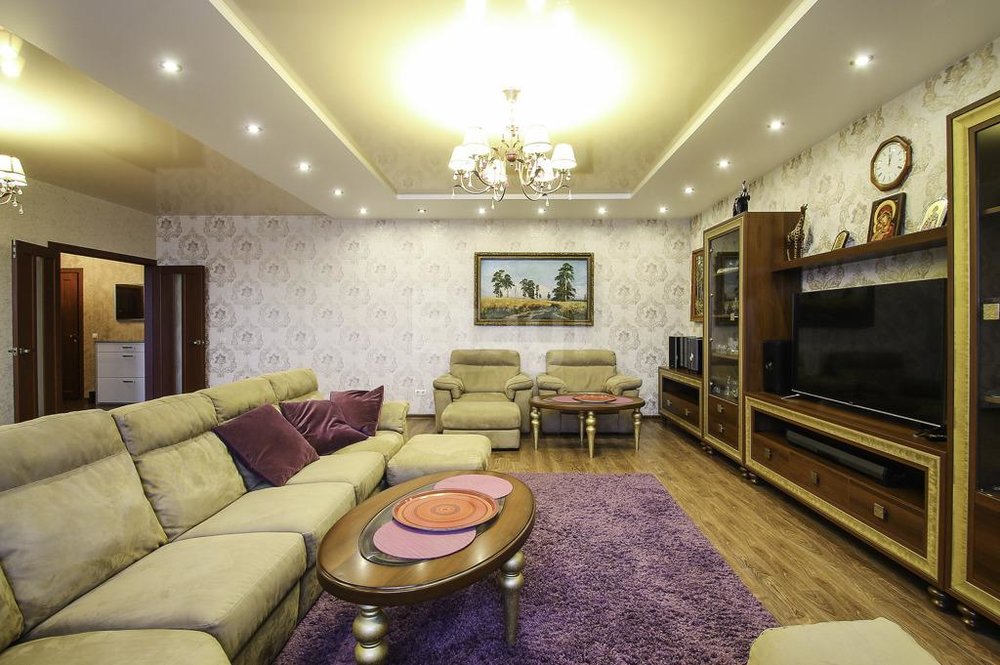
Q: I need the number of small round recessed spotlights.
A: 14